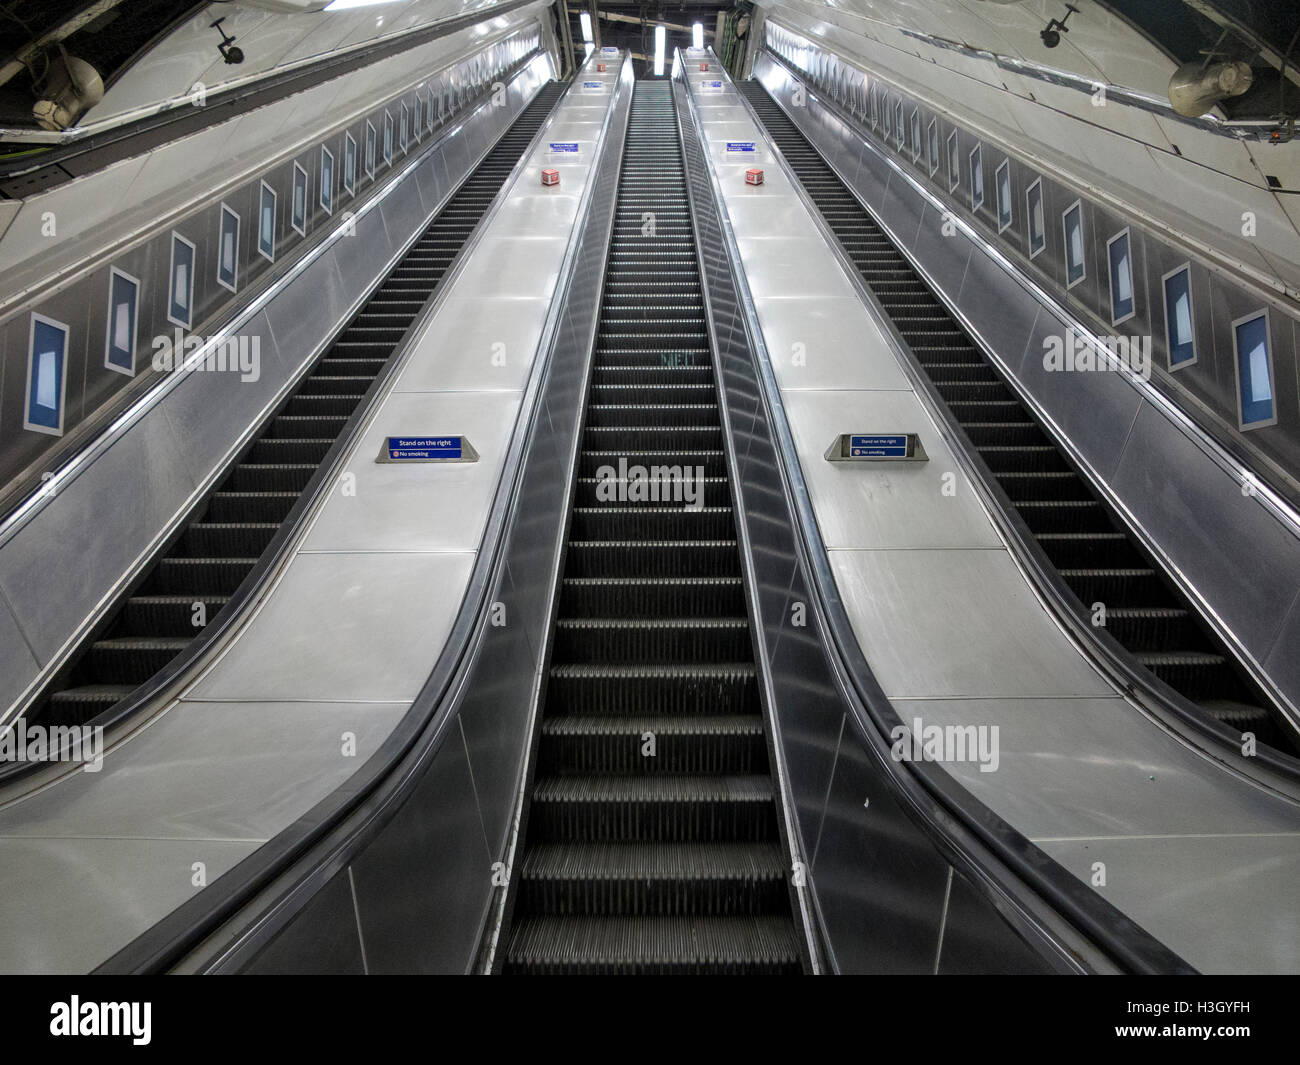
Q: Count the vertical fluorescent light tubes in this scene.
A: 3